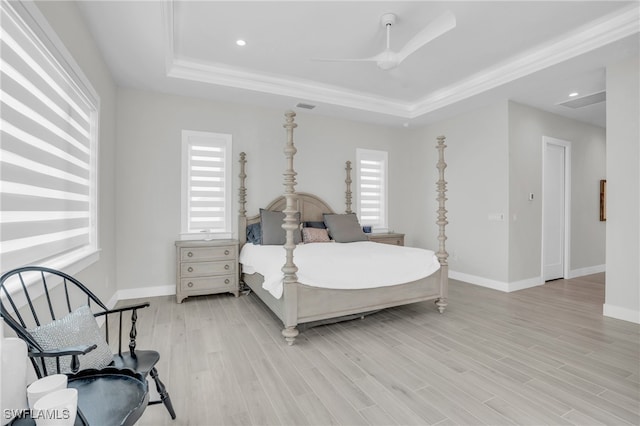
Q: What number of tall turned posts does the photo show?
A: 4